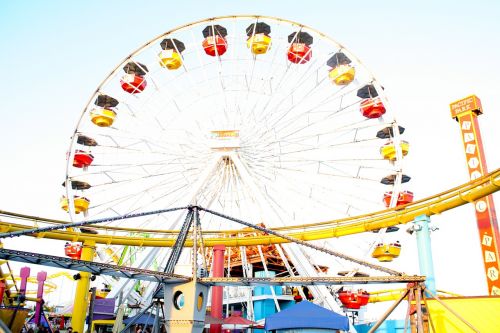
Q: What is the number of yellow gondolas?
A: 7